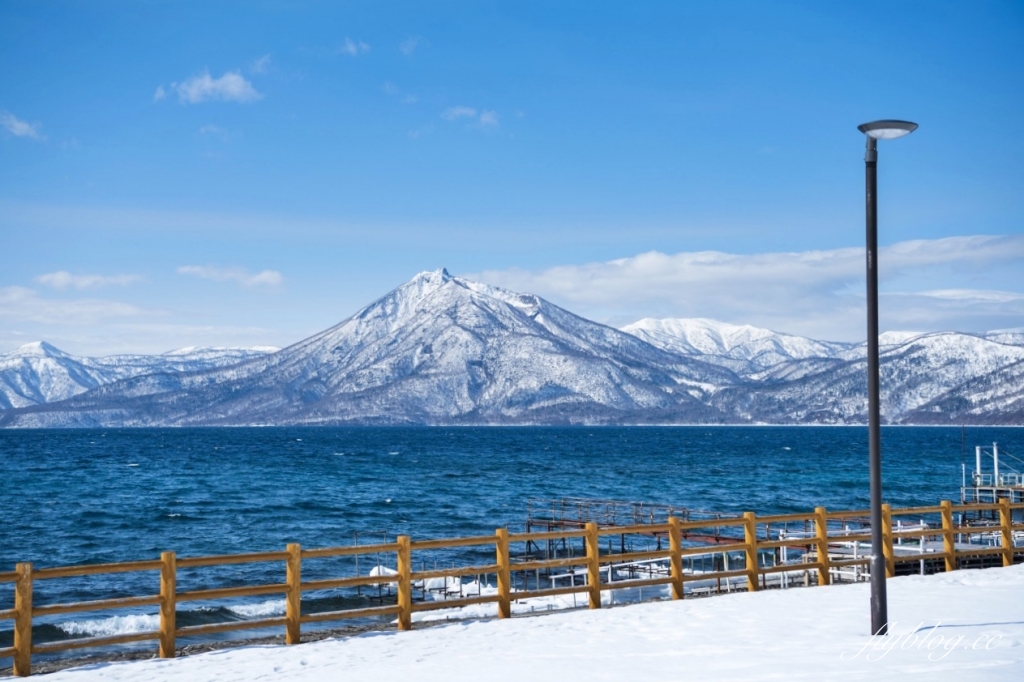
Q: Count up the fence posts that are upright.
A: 12